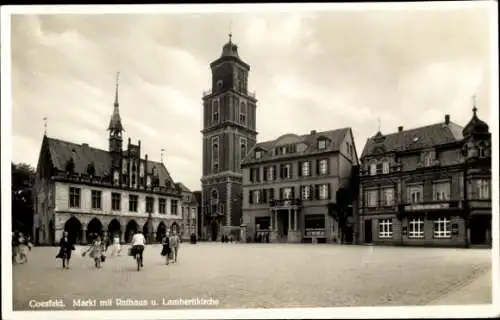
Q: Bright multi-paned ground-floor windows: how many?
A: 3